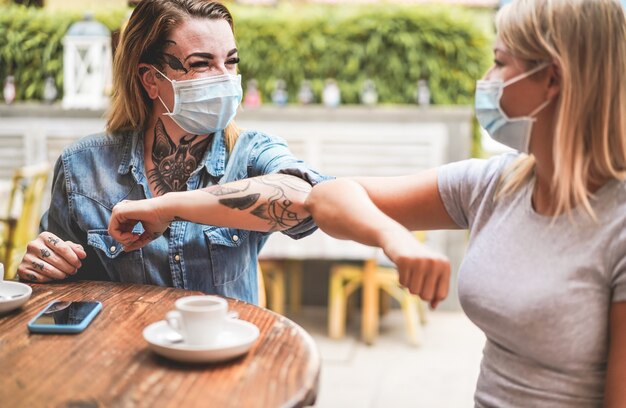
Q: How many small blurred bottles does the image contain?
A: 8